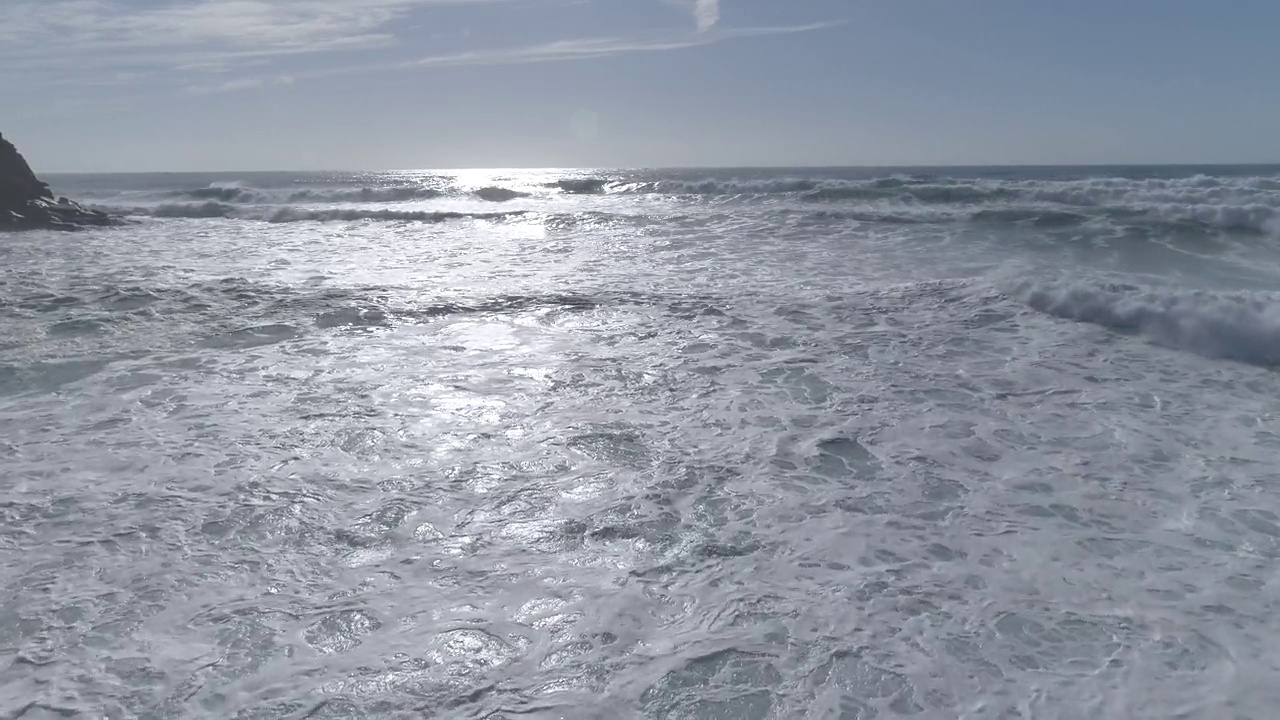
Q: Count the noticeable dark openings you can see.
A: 0